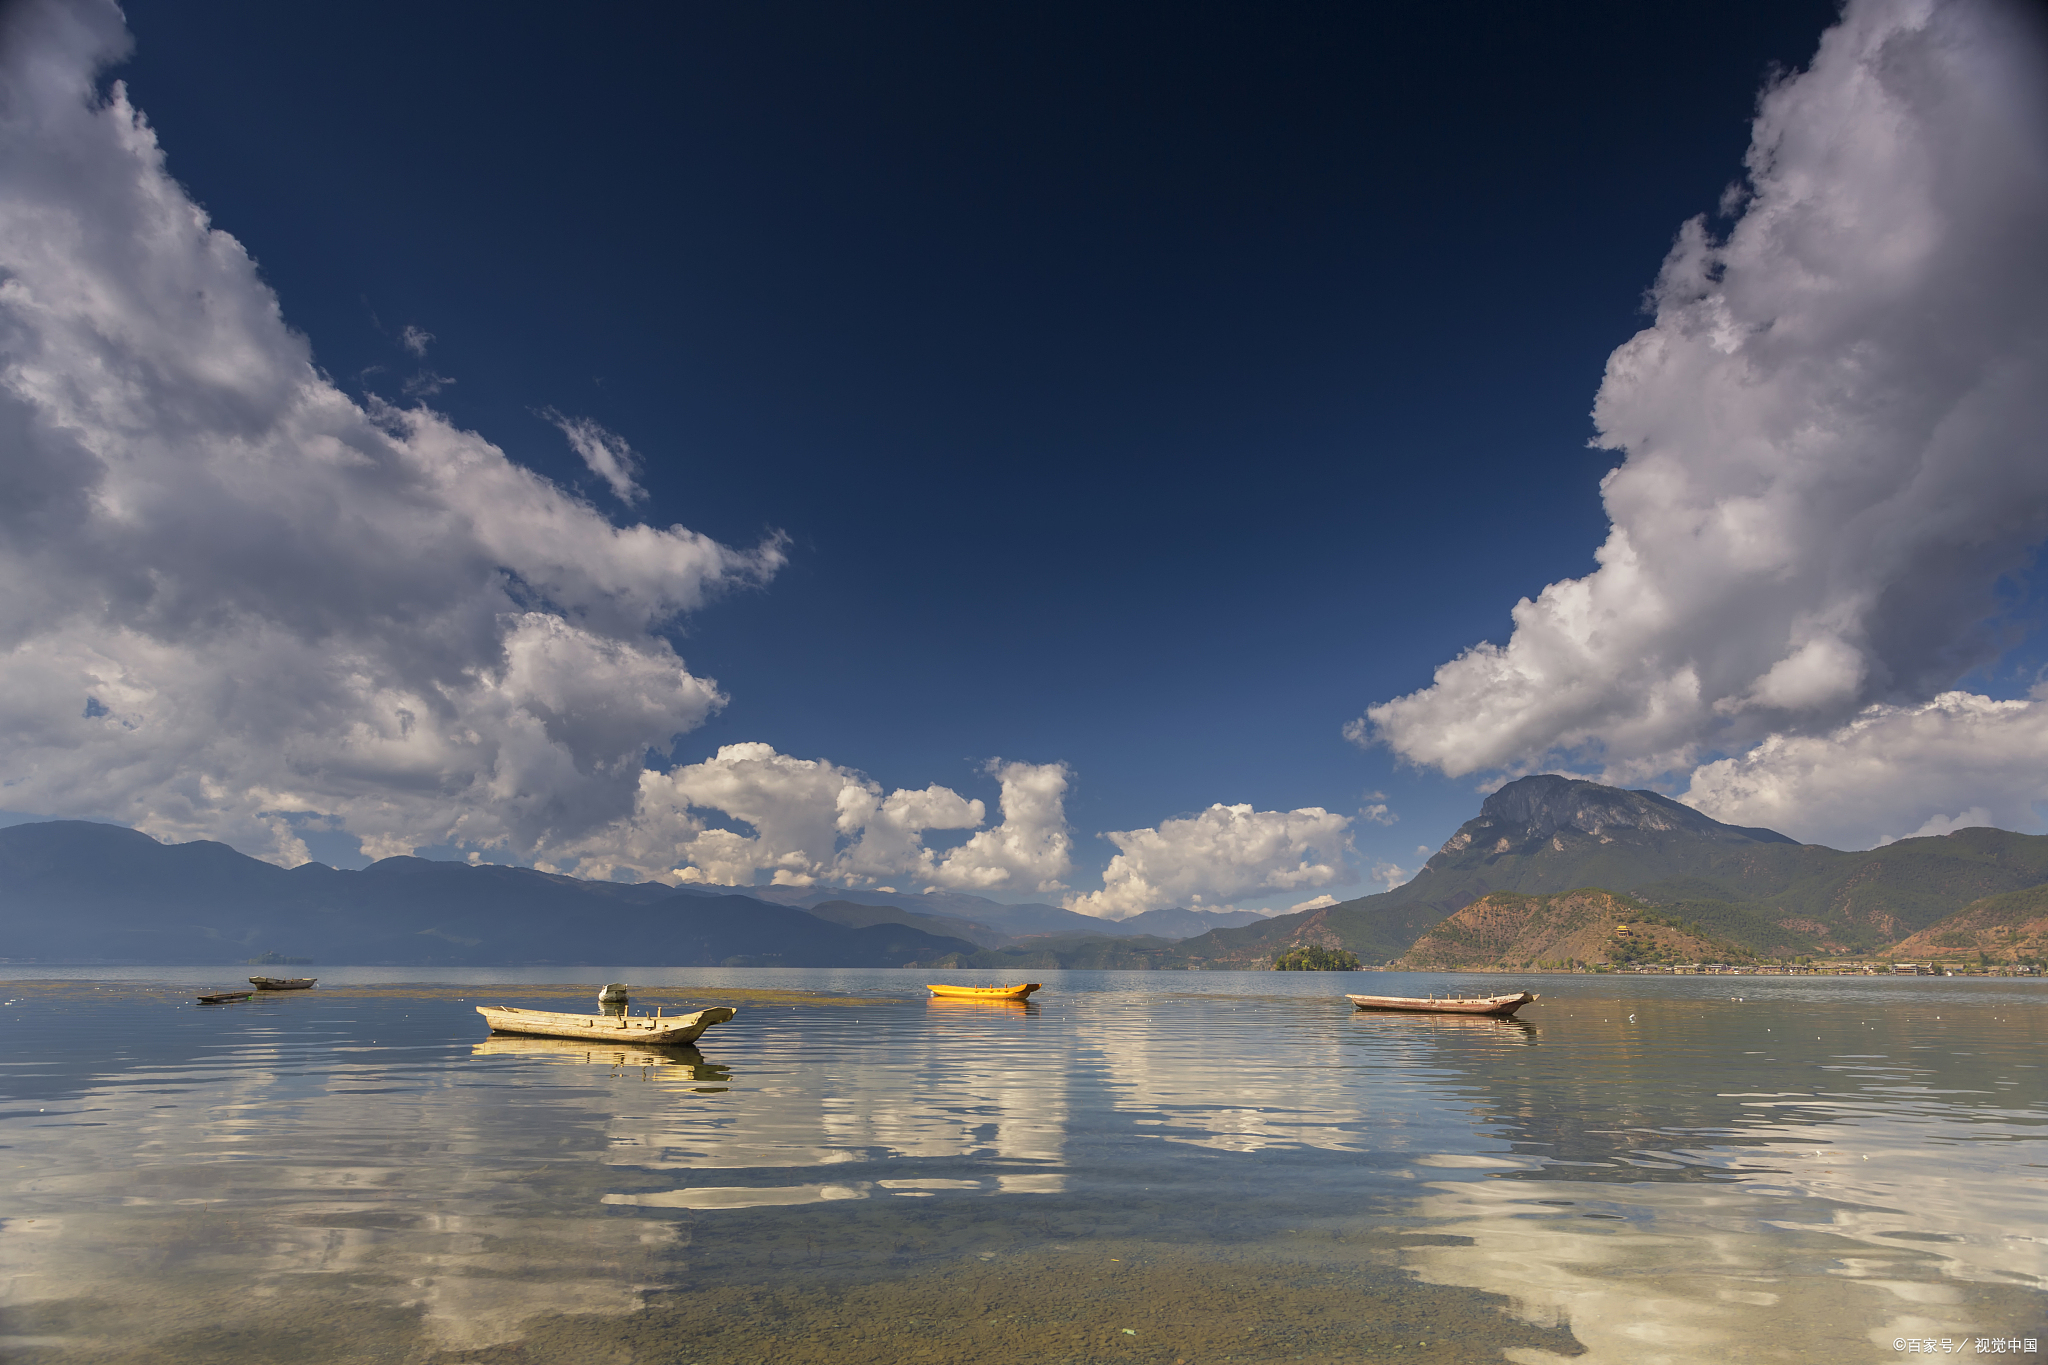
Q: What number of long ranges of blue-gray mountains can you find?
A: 1